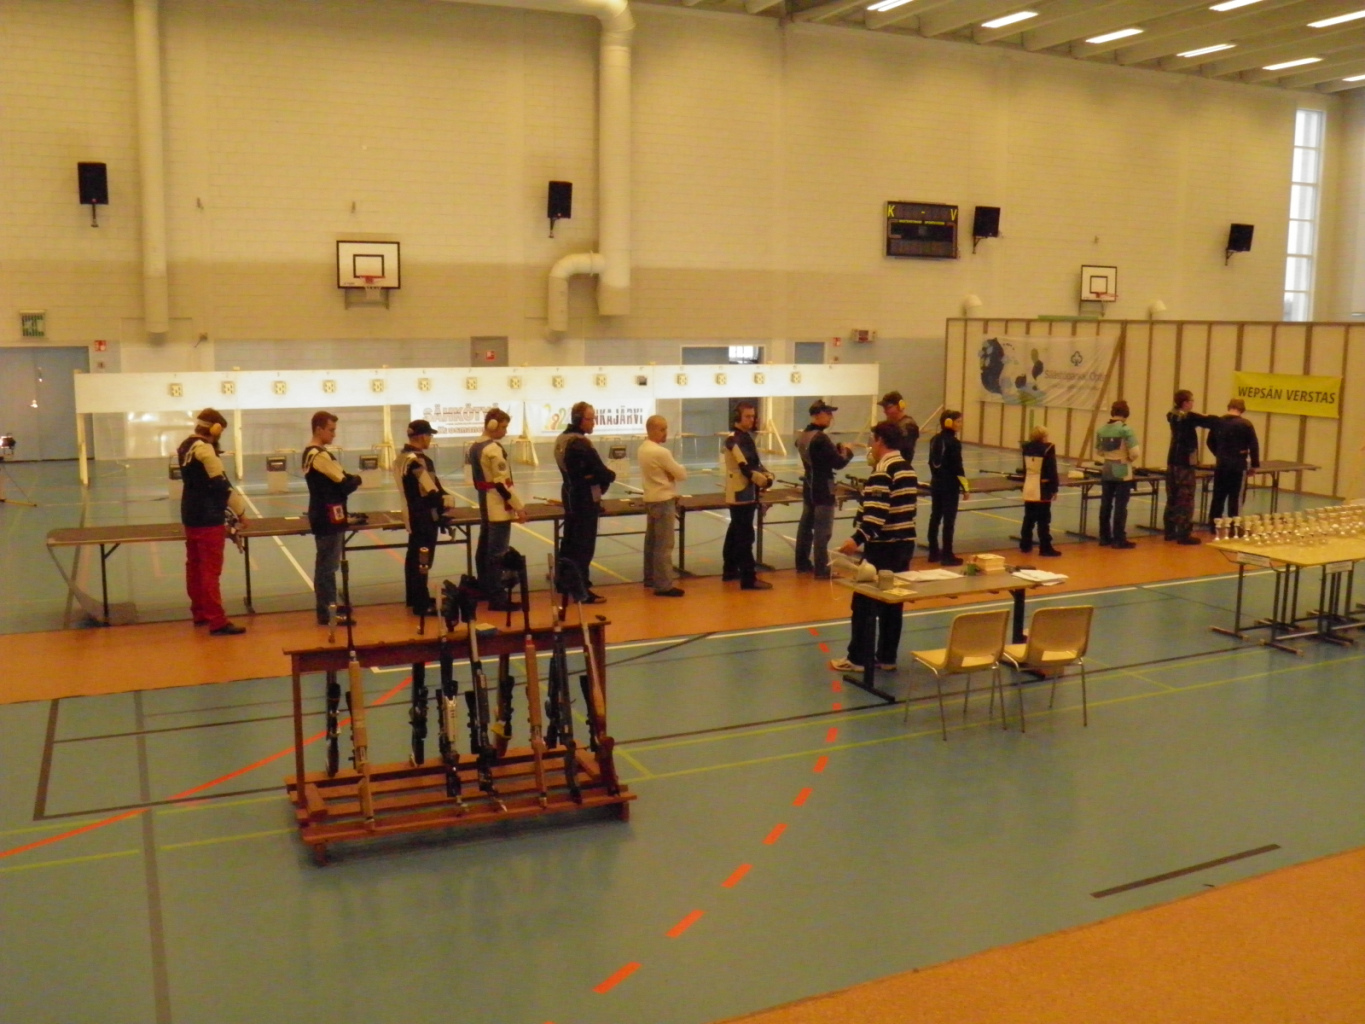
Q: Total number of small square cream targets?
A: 14